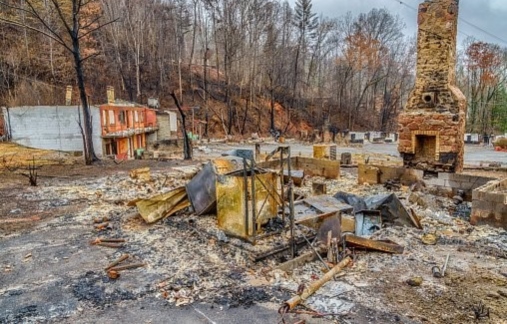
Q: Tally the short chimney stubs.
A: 2